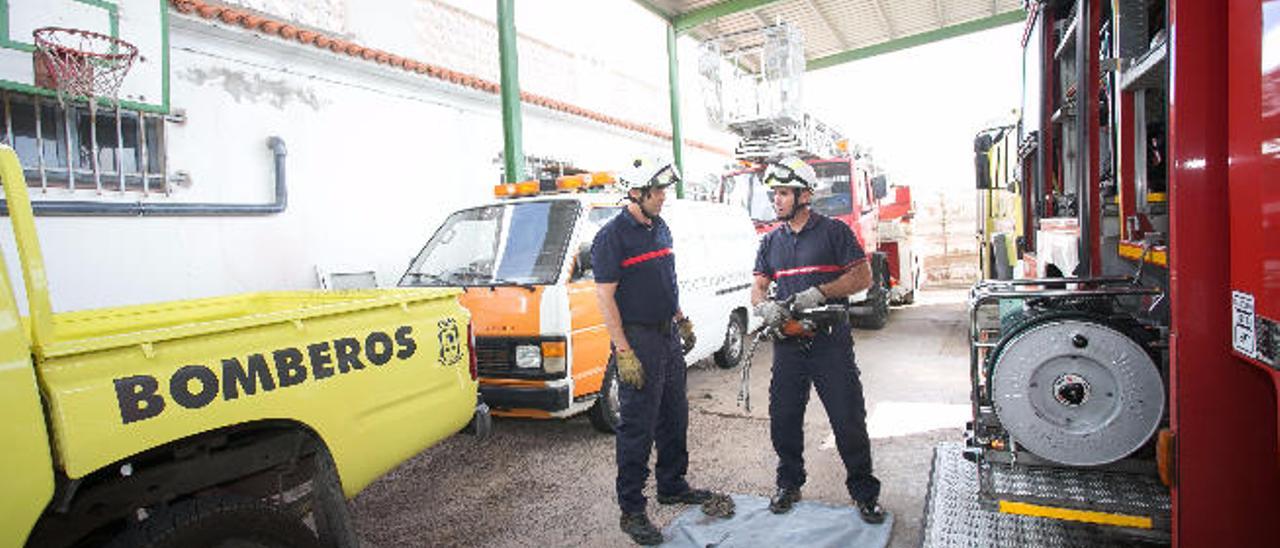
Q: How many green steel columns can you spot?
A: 2